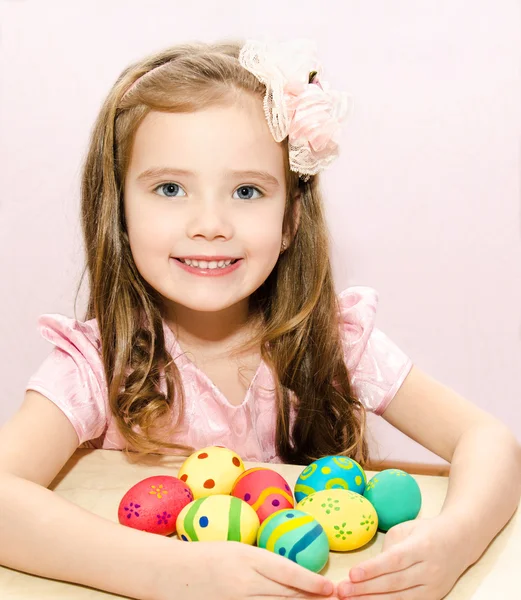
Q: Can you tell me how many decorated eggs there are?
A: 8